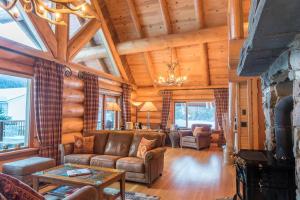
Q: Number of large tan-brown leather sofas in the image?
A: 1